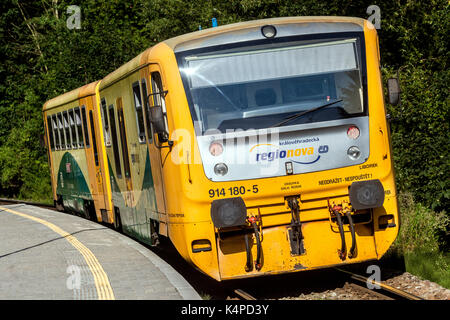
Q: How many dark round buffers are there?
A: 2